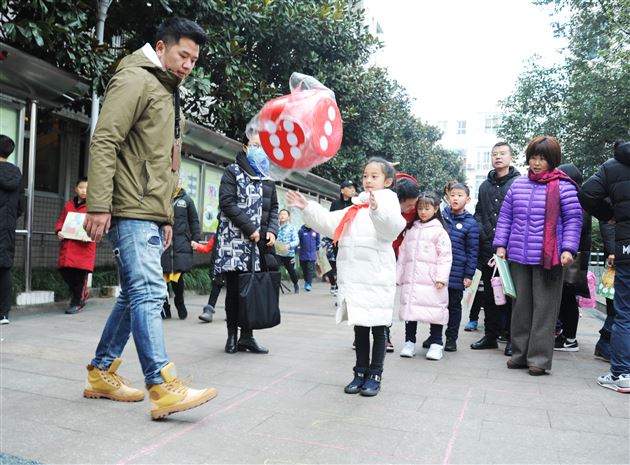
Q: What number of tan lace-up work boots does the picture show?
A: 2